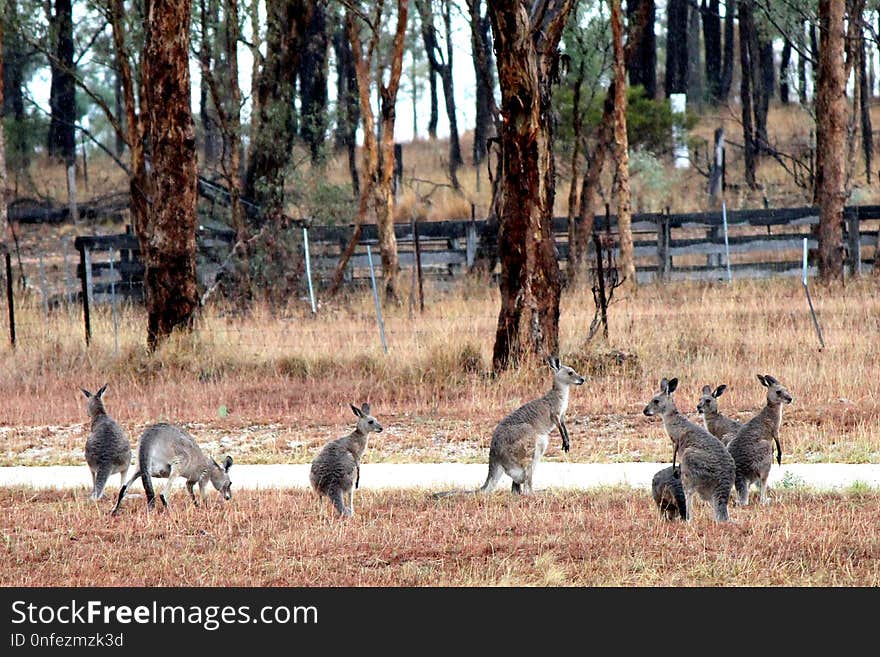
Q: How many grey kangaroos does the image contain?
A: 8